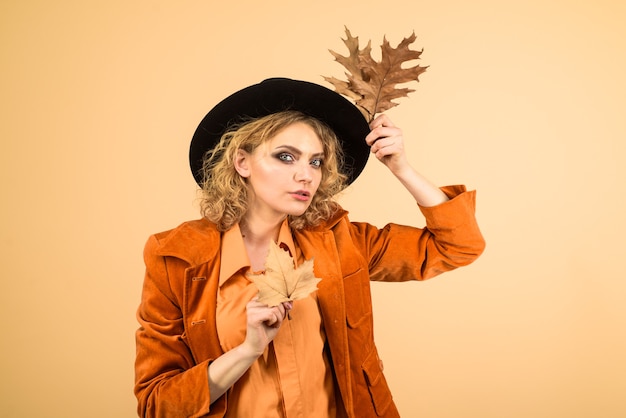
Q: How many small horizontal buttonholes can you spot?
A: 2